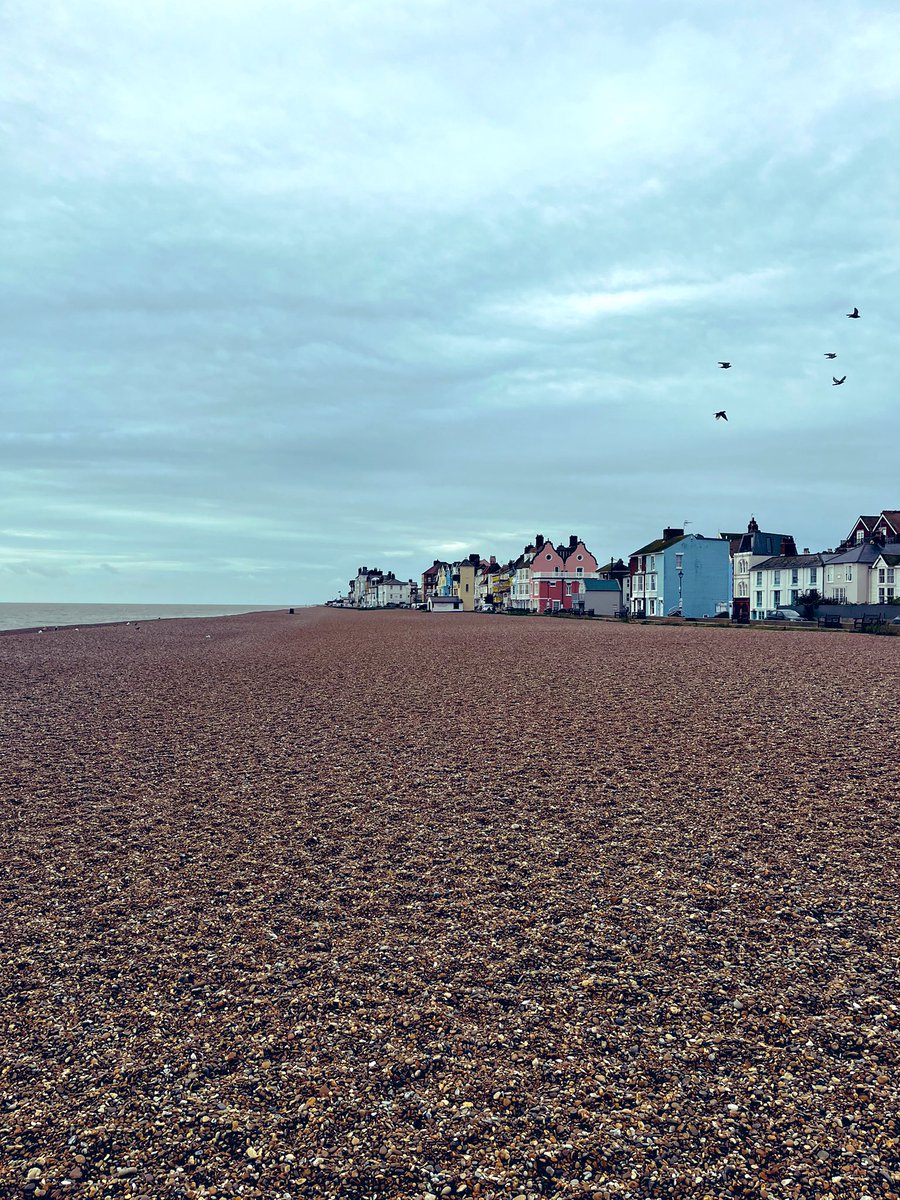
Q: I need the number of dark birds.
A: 5